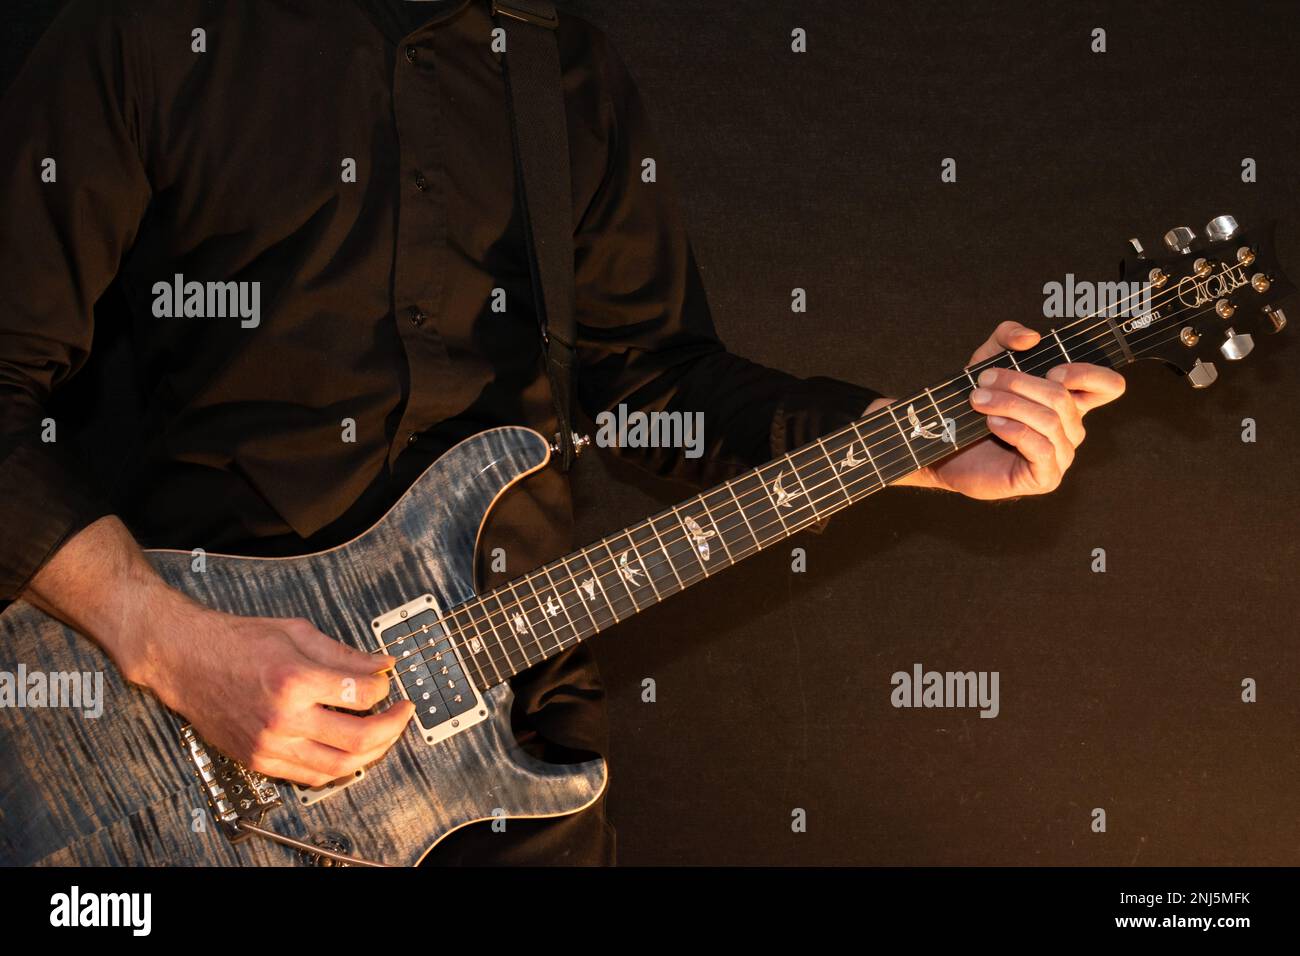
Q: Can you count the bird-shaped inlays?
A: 9